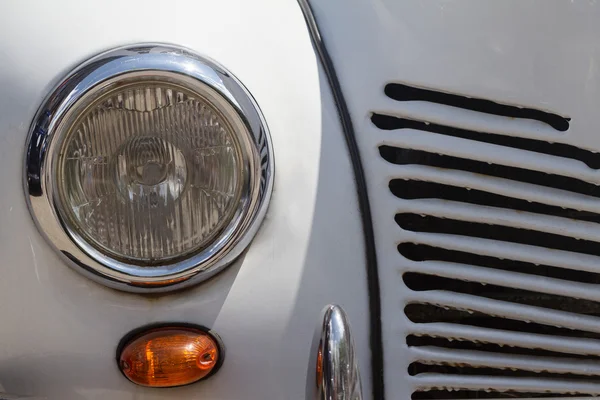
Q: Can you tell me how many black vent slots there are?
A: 11